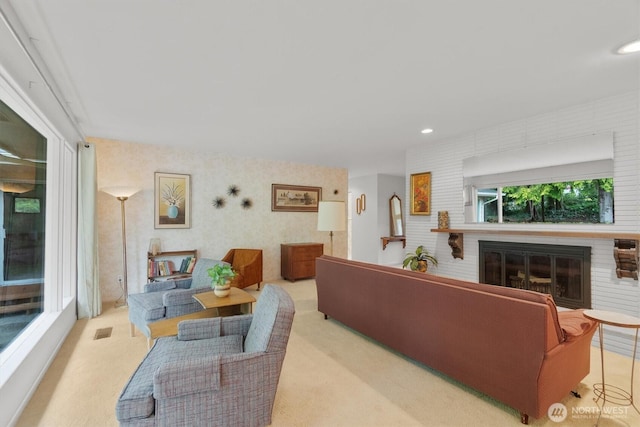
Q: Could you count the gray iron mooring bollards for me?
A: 0